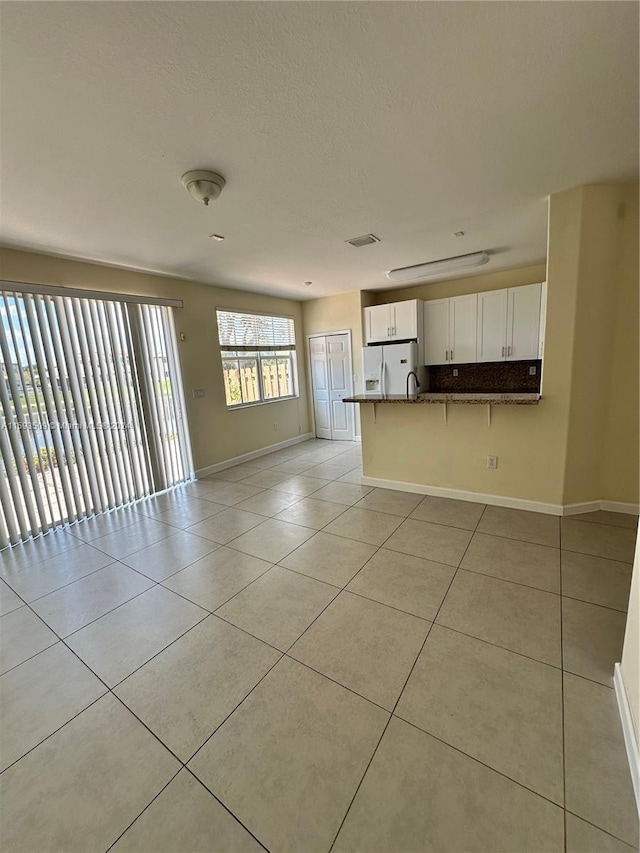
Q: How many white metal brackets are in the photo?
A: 3